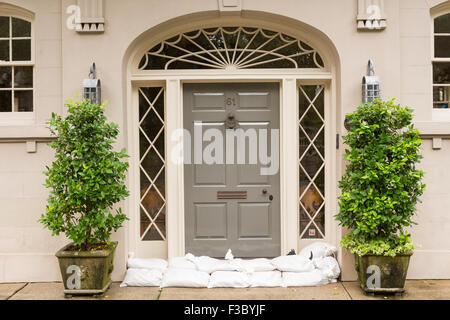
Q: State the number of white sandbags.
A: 12